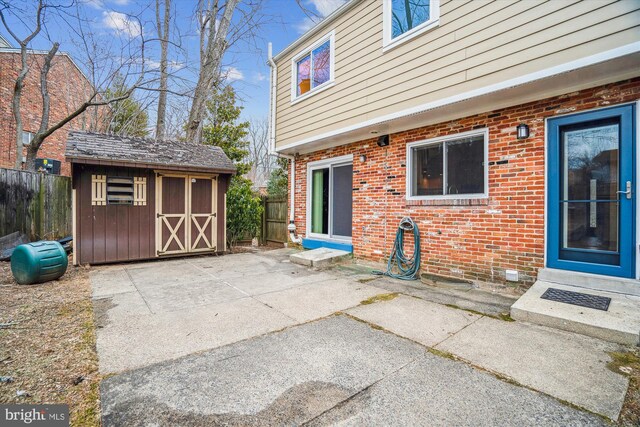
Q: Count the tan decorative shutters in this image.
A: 2